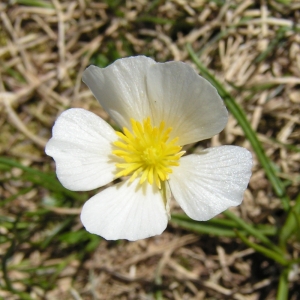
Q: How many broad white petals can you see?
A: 5